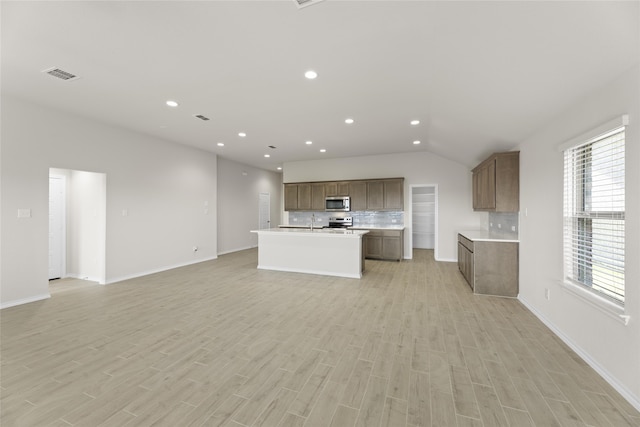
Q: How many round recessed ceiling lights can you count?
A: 11